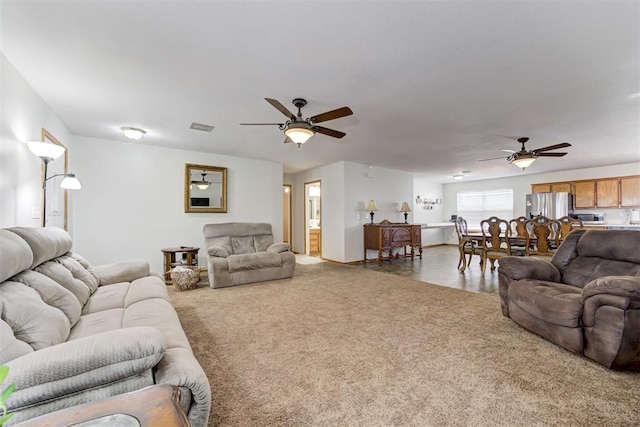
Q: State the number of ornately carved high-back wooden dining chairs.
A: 5